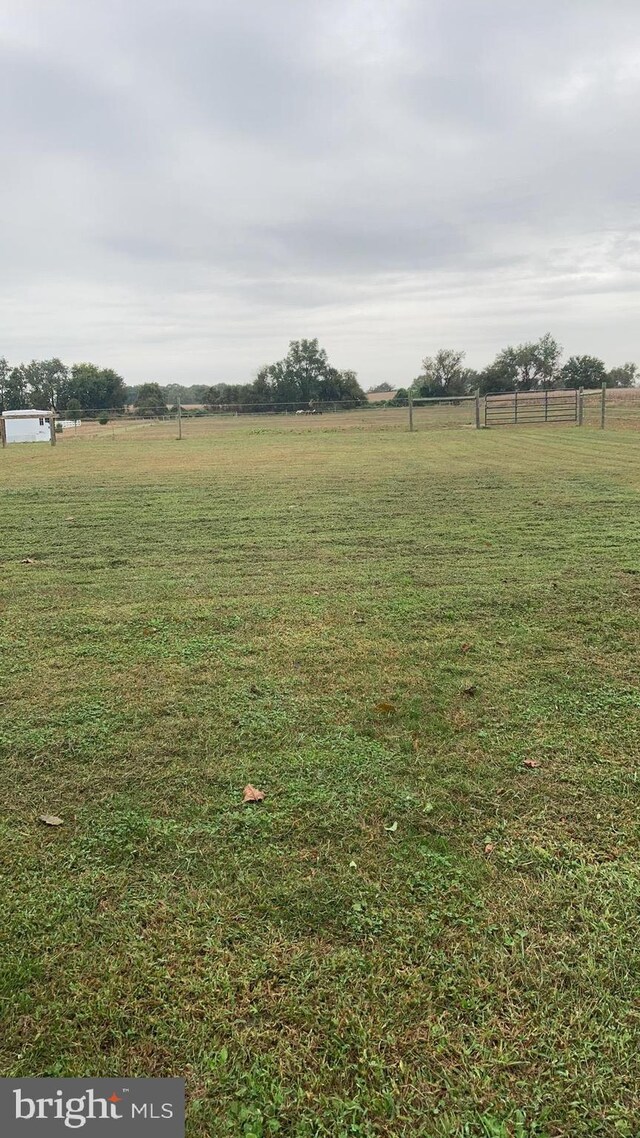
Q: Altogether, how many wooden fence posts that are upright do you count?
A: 7